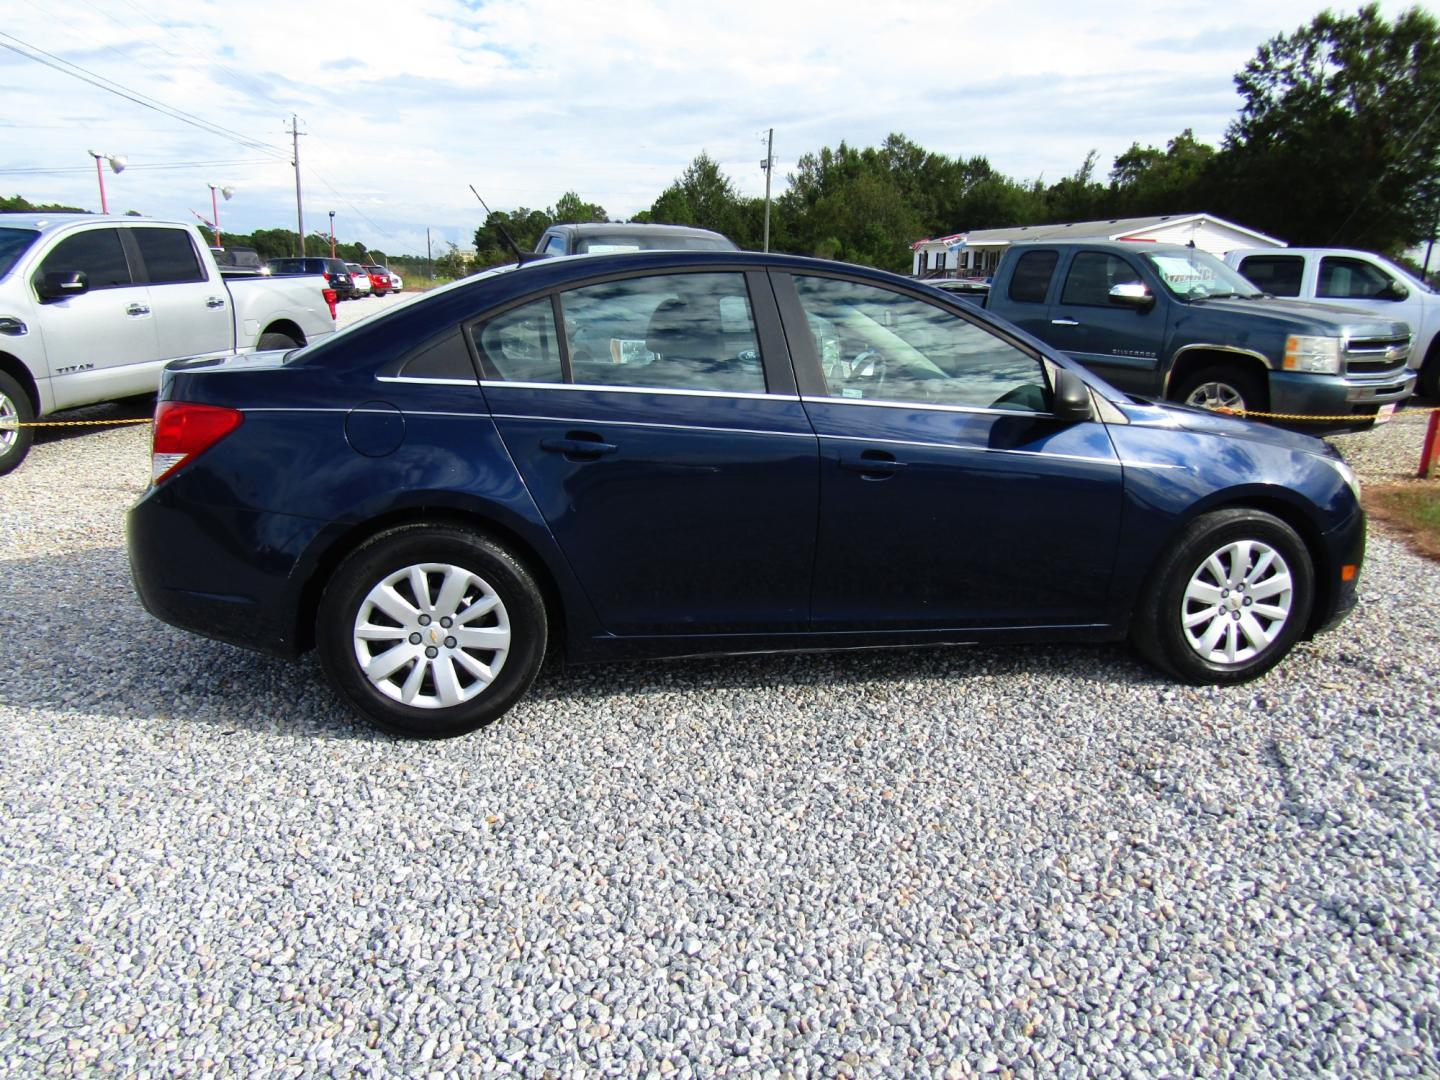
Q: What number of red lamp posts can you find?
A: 3